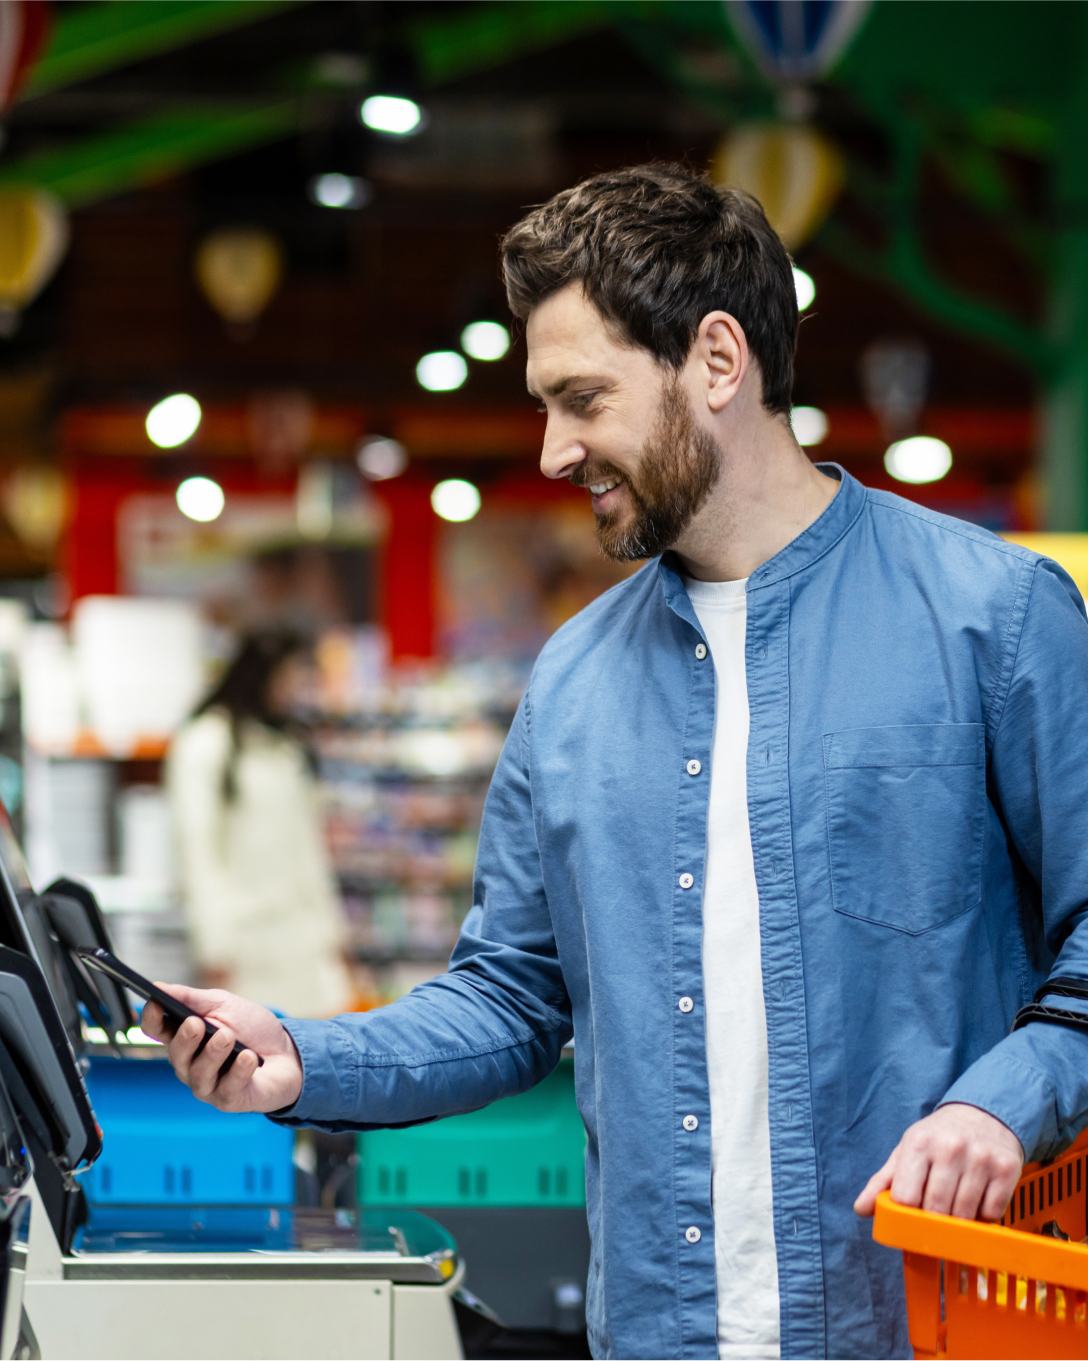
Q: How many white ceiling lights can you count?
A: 11